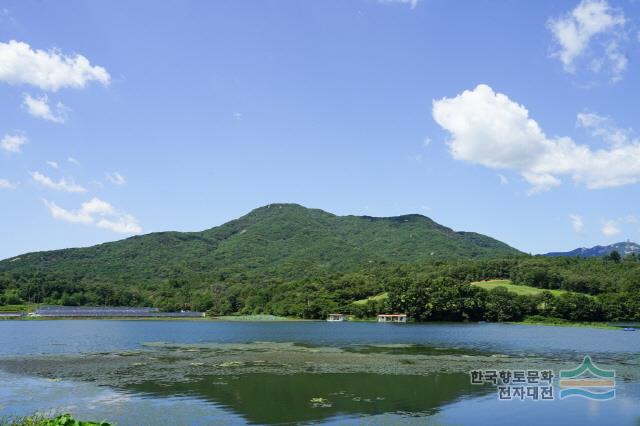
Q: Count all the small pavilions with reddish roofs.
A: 2